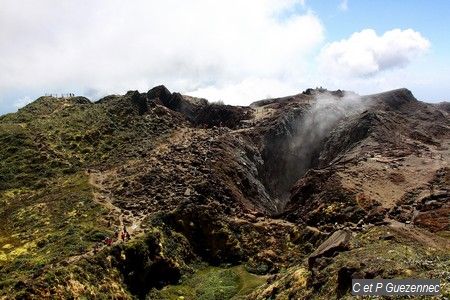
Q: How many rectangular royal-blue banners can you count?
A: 0